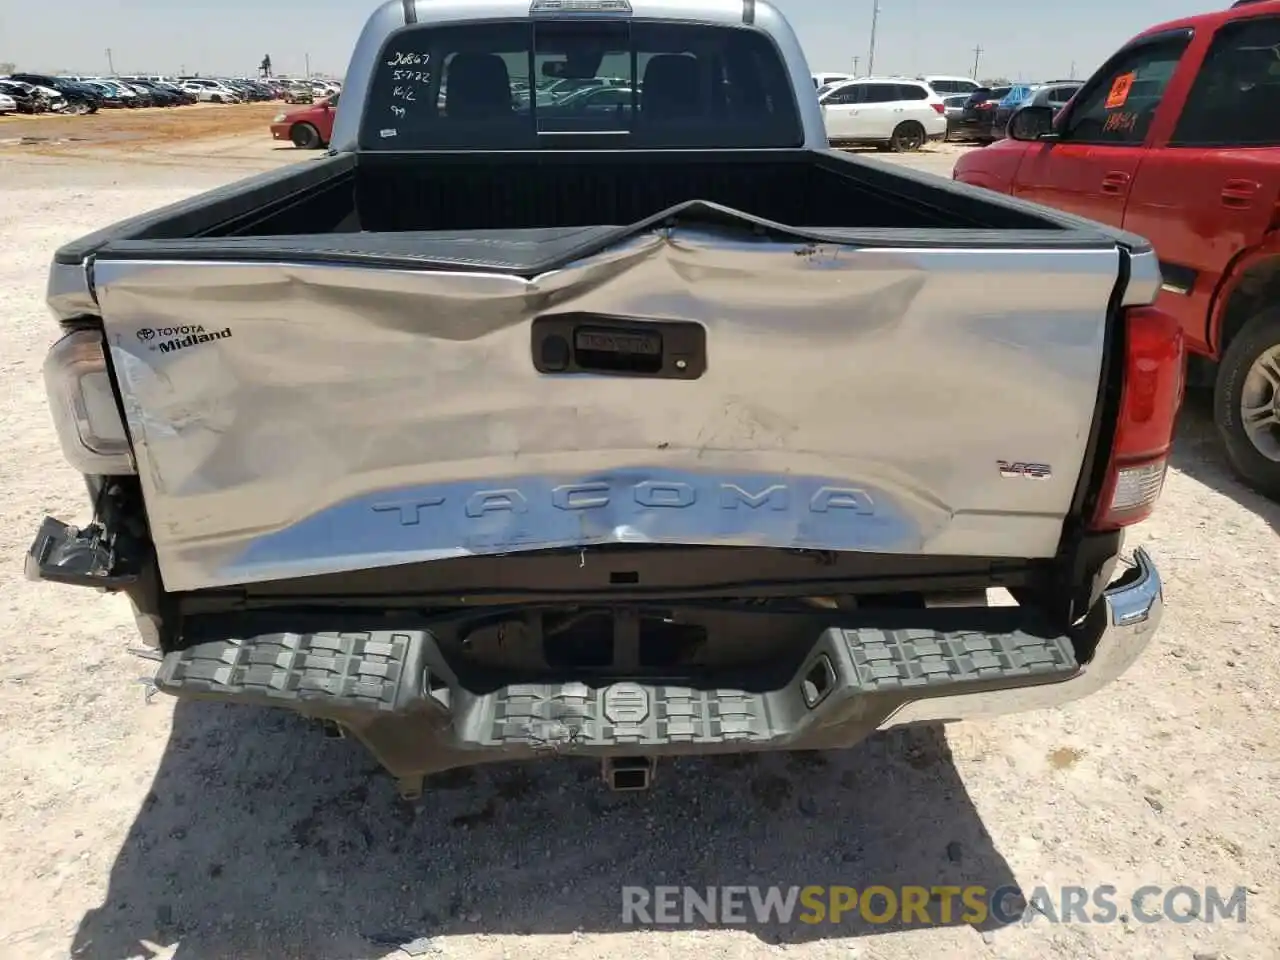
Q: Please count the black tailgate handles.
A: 1